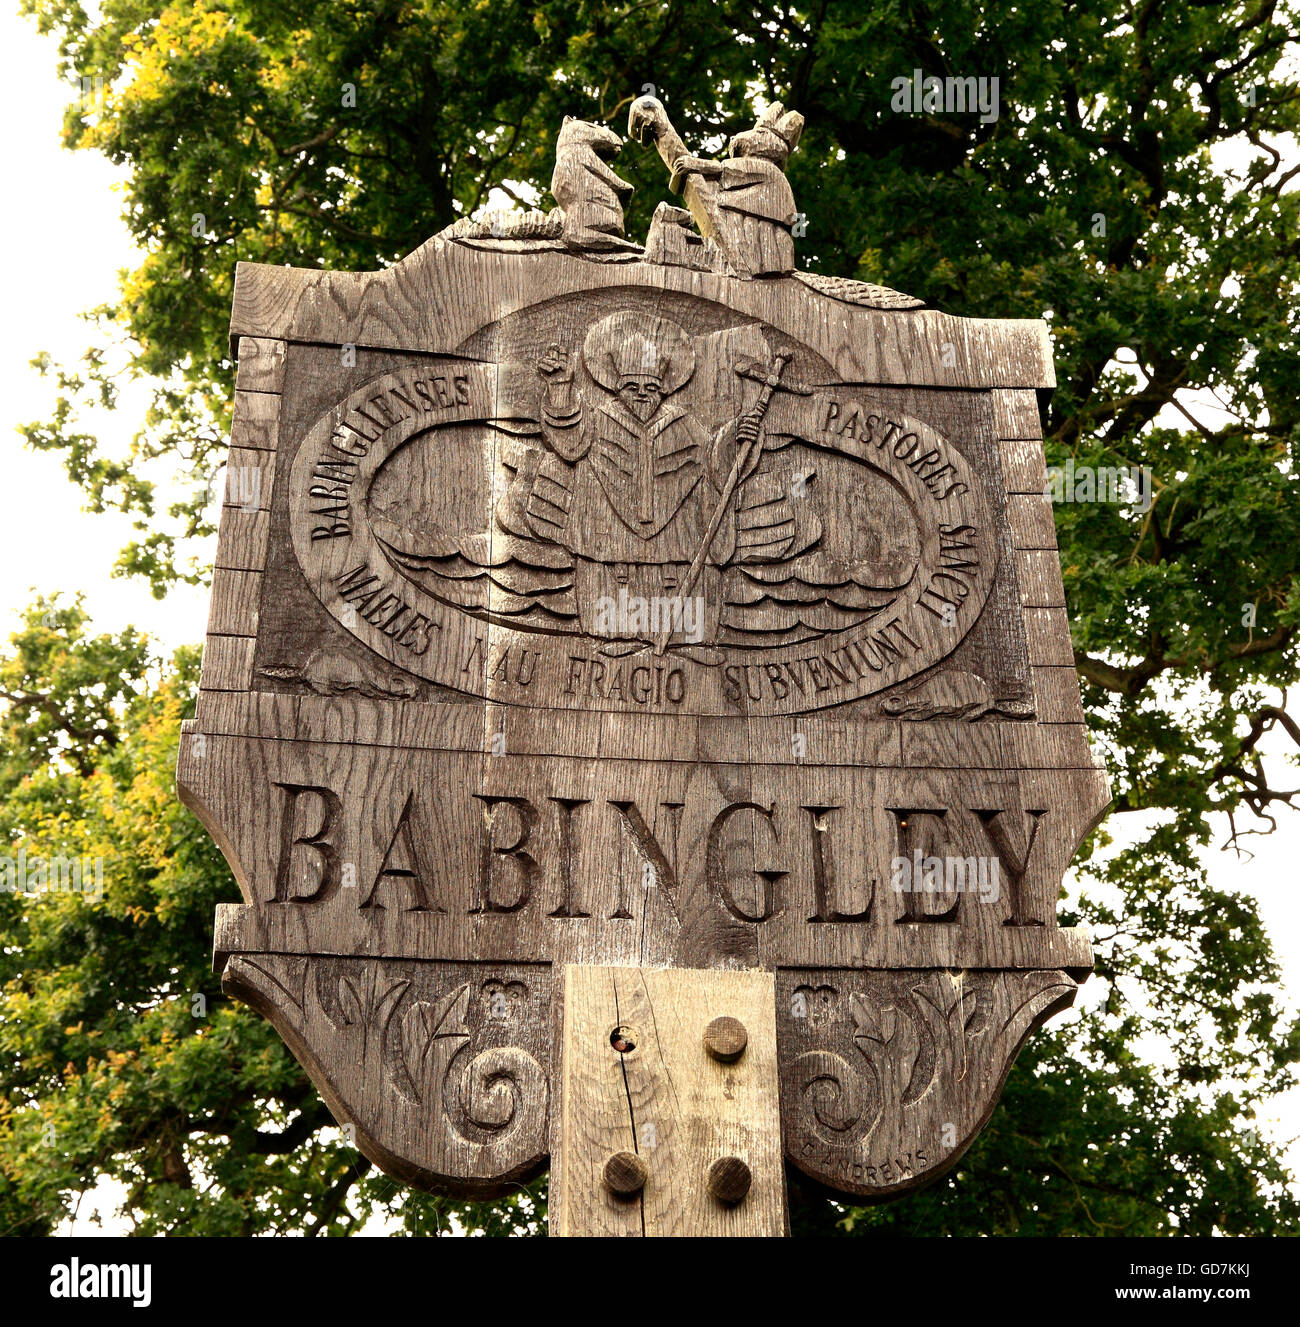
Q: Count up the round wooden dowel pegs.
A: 3